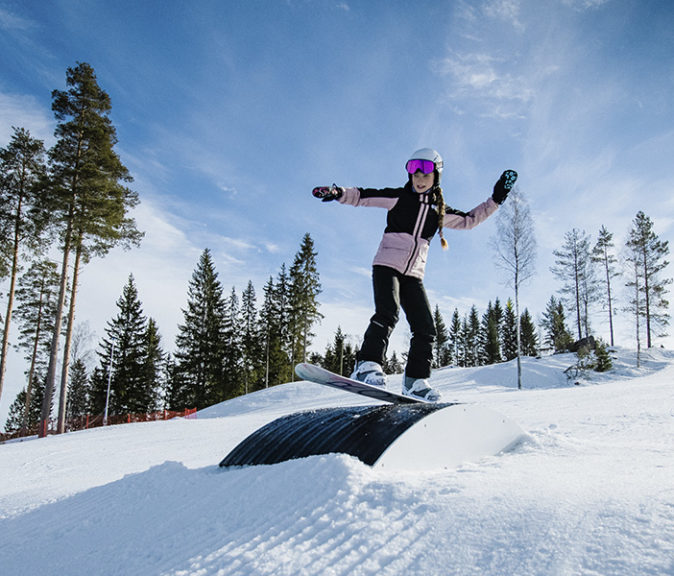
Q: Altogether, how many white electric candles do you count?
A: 0